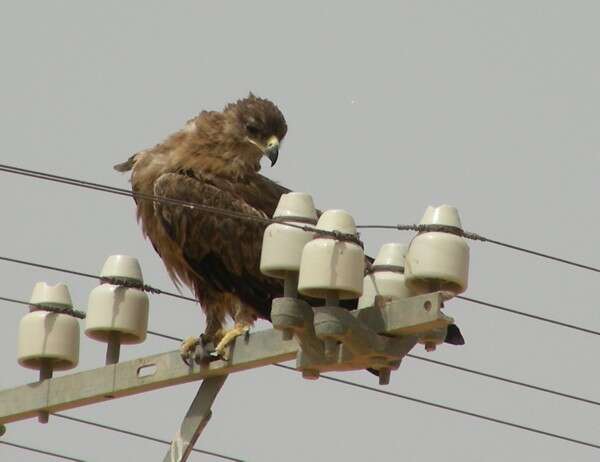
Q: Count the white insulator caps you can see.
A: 6